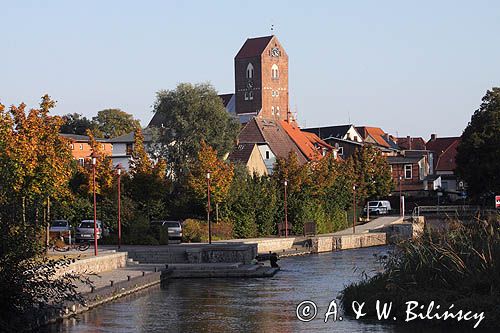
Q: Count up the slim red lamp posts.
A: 6